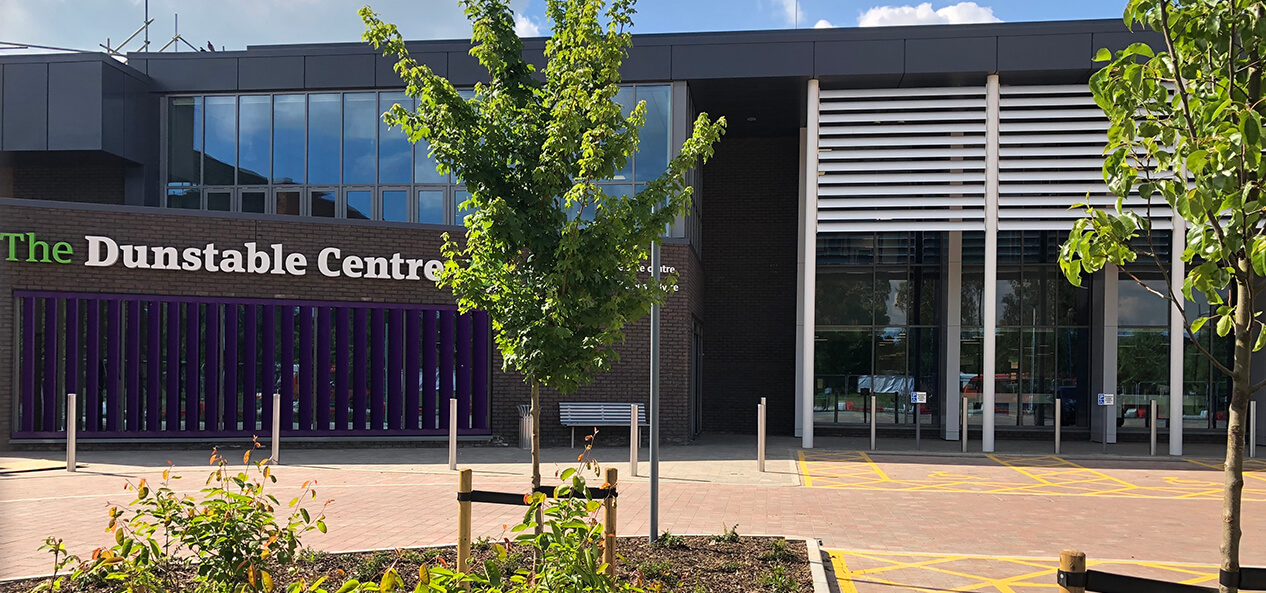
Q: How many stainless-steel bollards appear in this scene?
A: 11